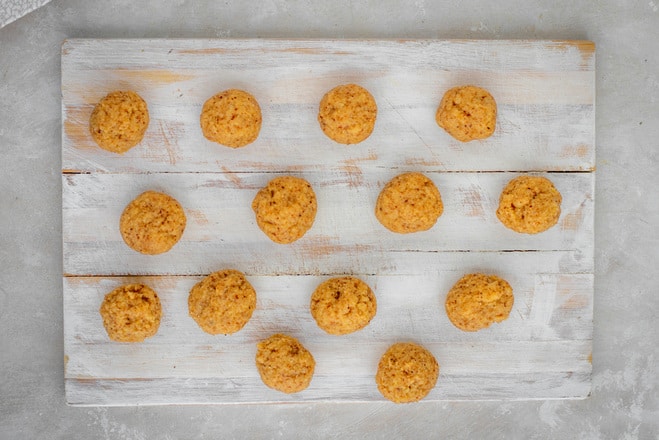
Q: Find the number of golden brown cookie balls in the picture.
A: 14